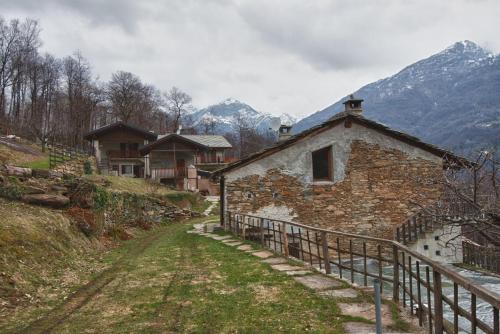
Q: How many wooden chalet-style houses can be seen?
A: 2